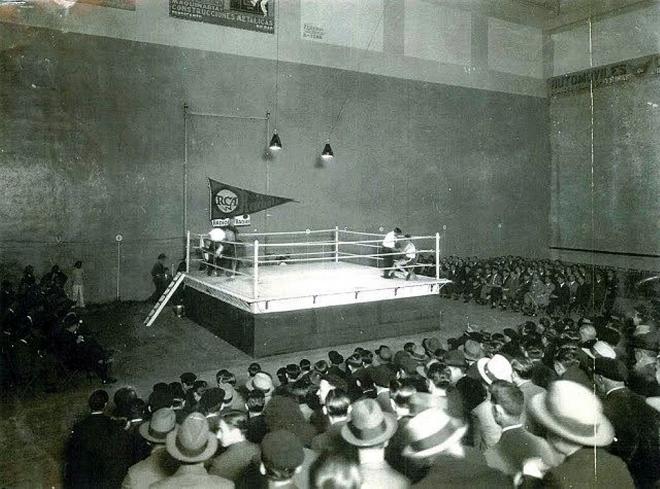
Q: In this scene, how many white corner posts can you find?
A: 4